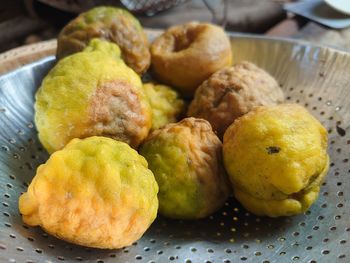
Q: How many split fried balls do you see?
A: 0